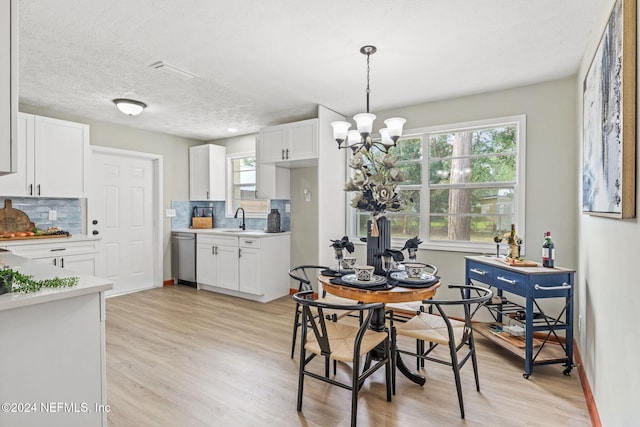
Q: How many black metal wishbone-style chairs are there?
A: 4